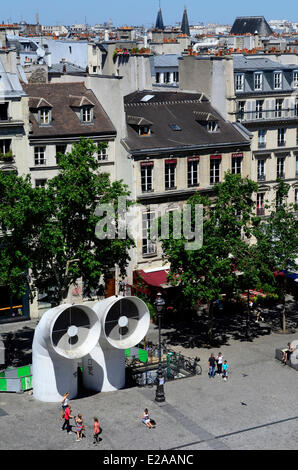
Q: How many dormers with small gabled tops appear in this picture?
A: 4